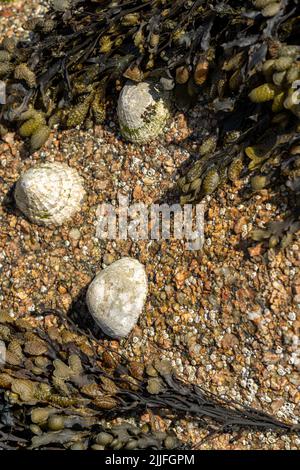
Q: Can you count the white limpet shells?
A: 3